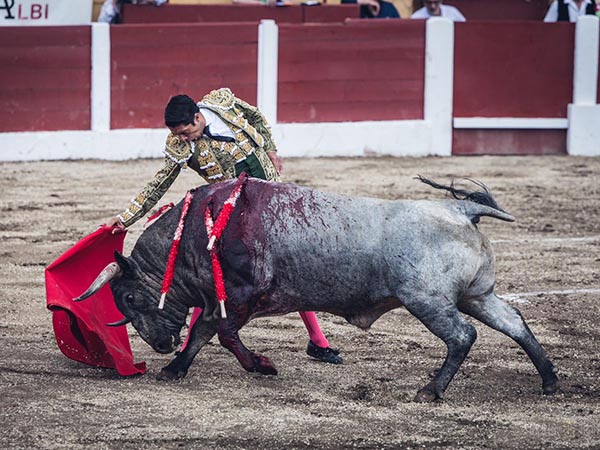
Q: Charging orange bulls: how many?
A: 0